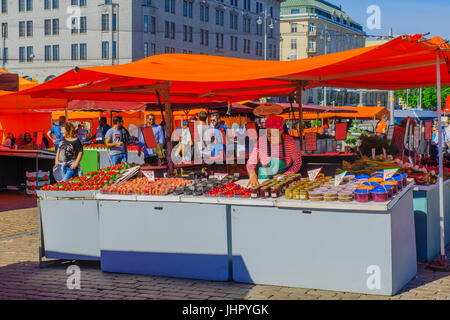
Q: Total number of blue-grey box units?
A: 3